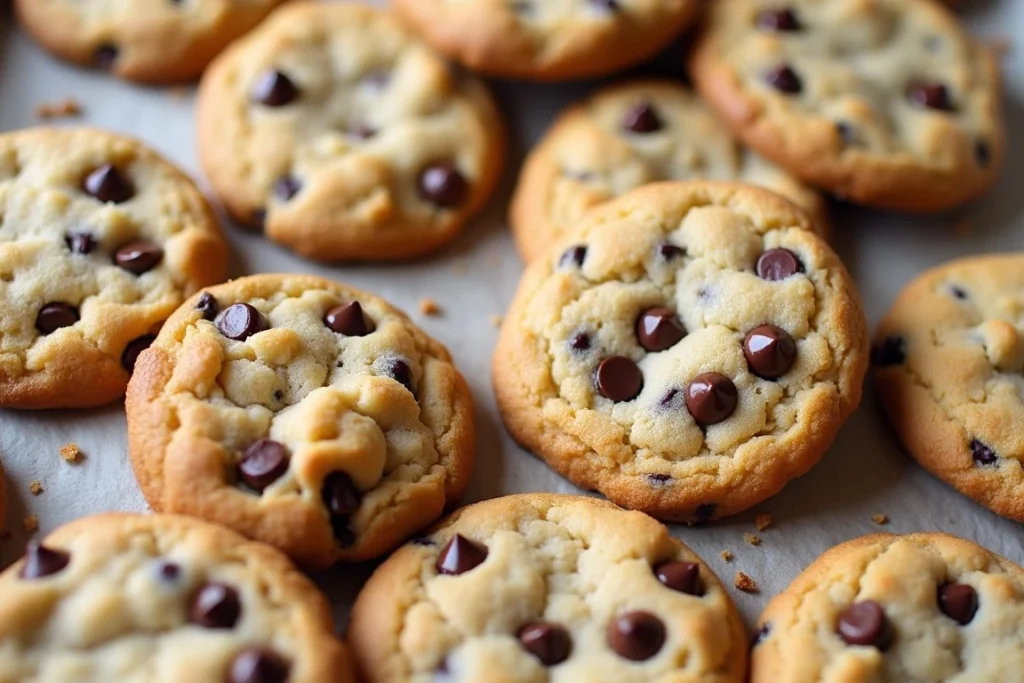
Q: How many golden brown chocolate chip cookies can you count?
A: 12